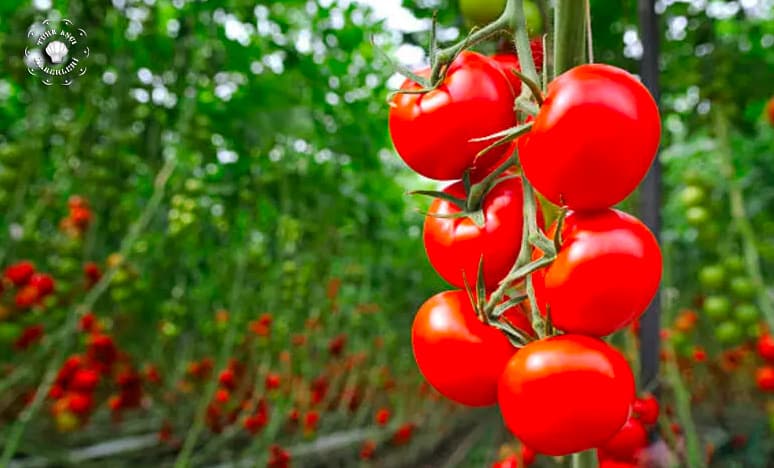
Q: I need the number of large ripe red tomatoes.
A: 6